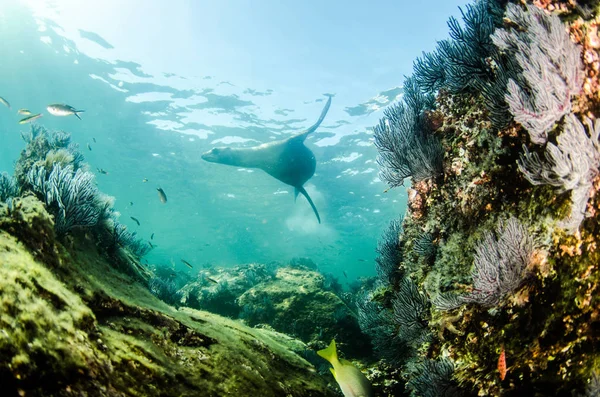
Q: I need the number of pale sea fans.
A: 3